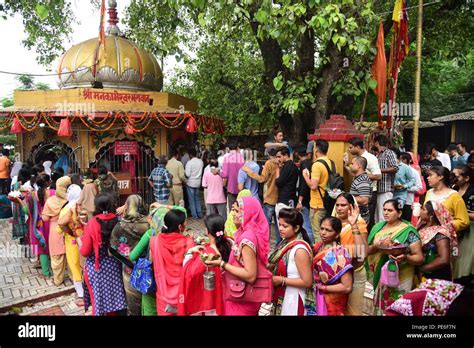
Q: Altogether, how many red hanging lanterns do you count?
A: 4